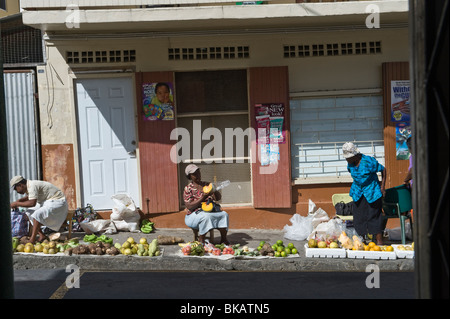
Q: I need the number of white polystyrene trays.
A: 3